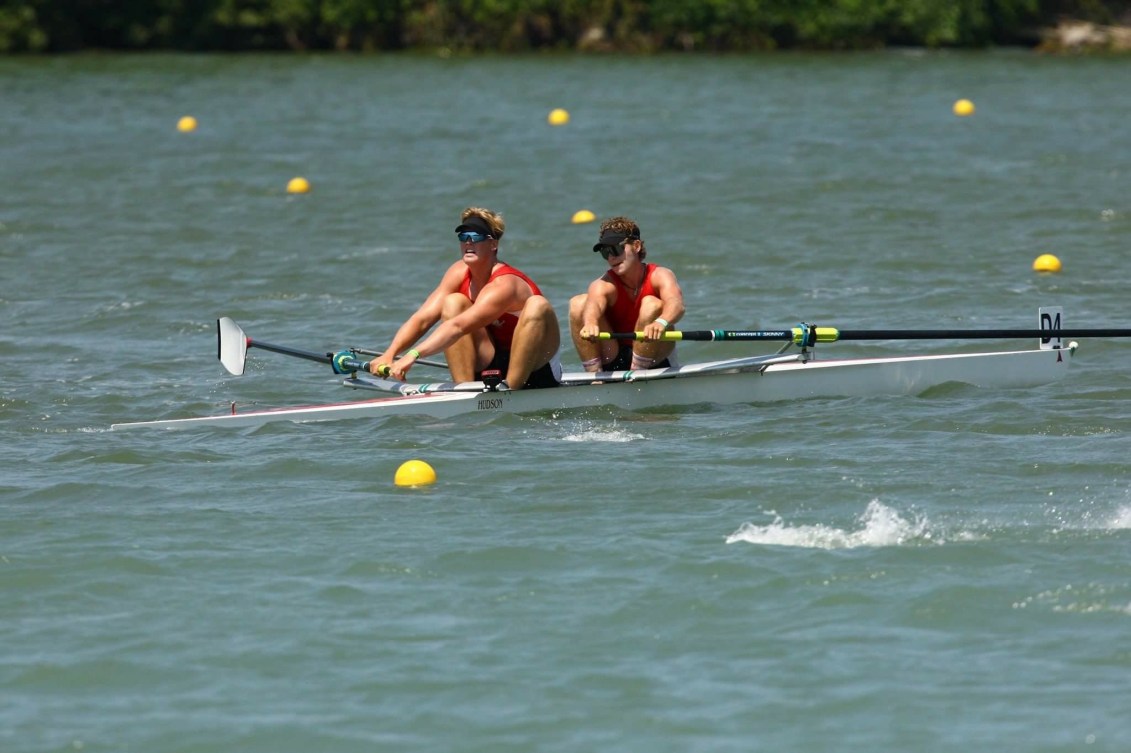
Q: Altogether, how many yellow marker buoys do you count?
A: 7